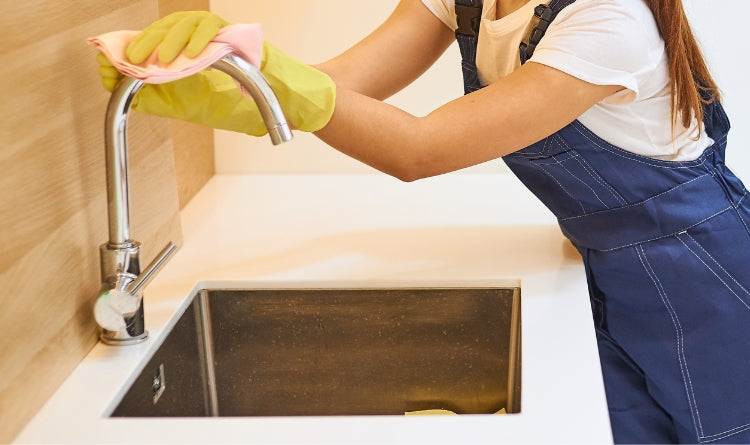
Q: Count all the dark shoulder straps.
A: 2